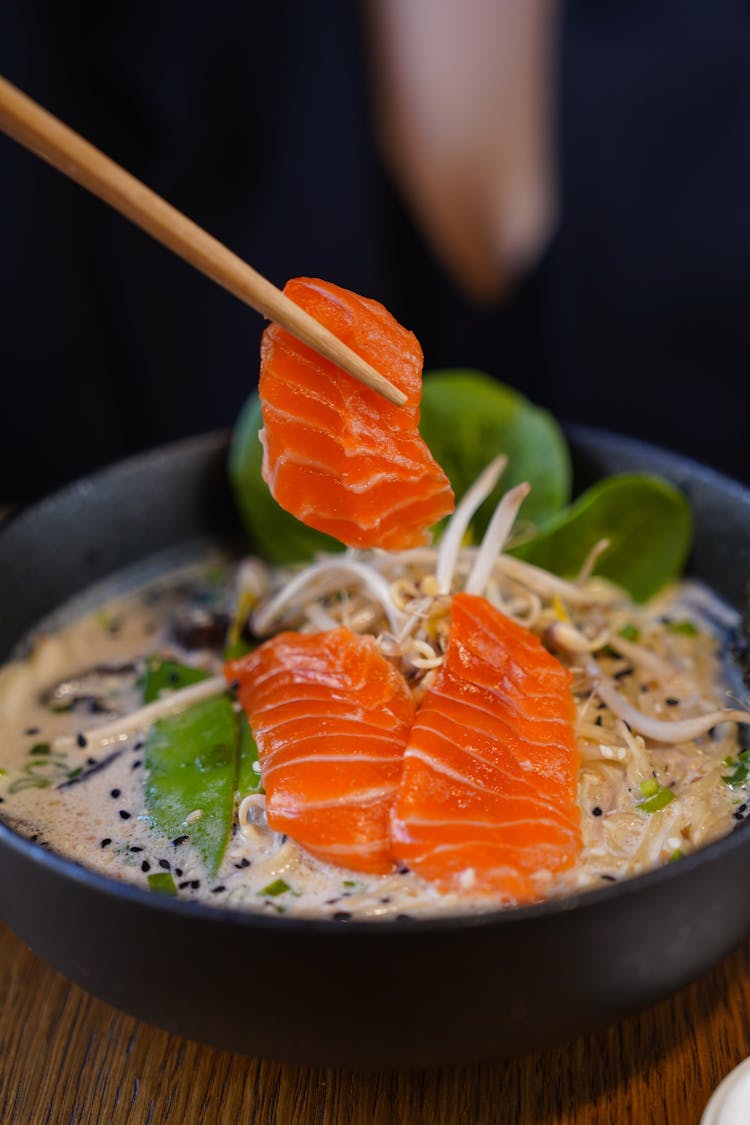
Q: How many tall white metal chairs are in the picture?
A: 0